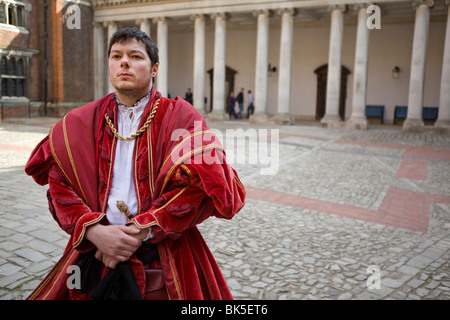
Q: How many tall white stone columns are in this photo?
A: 12